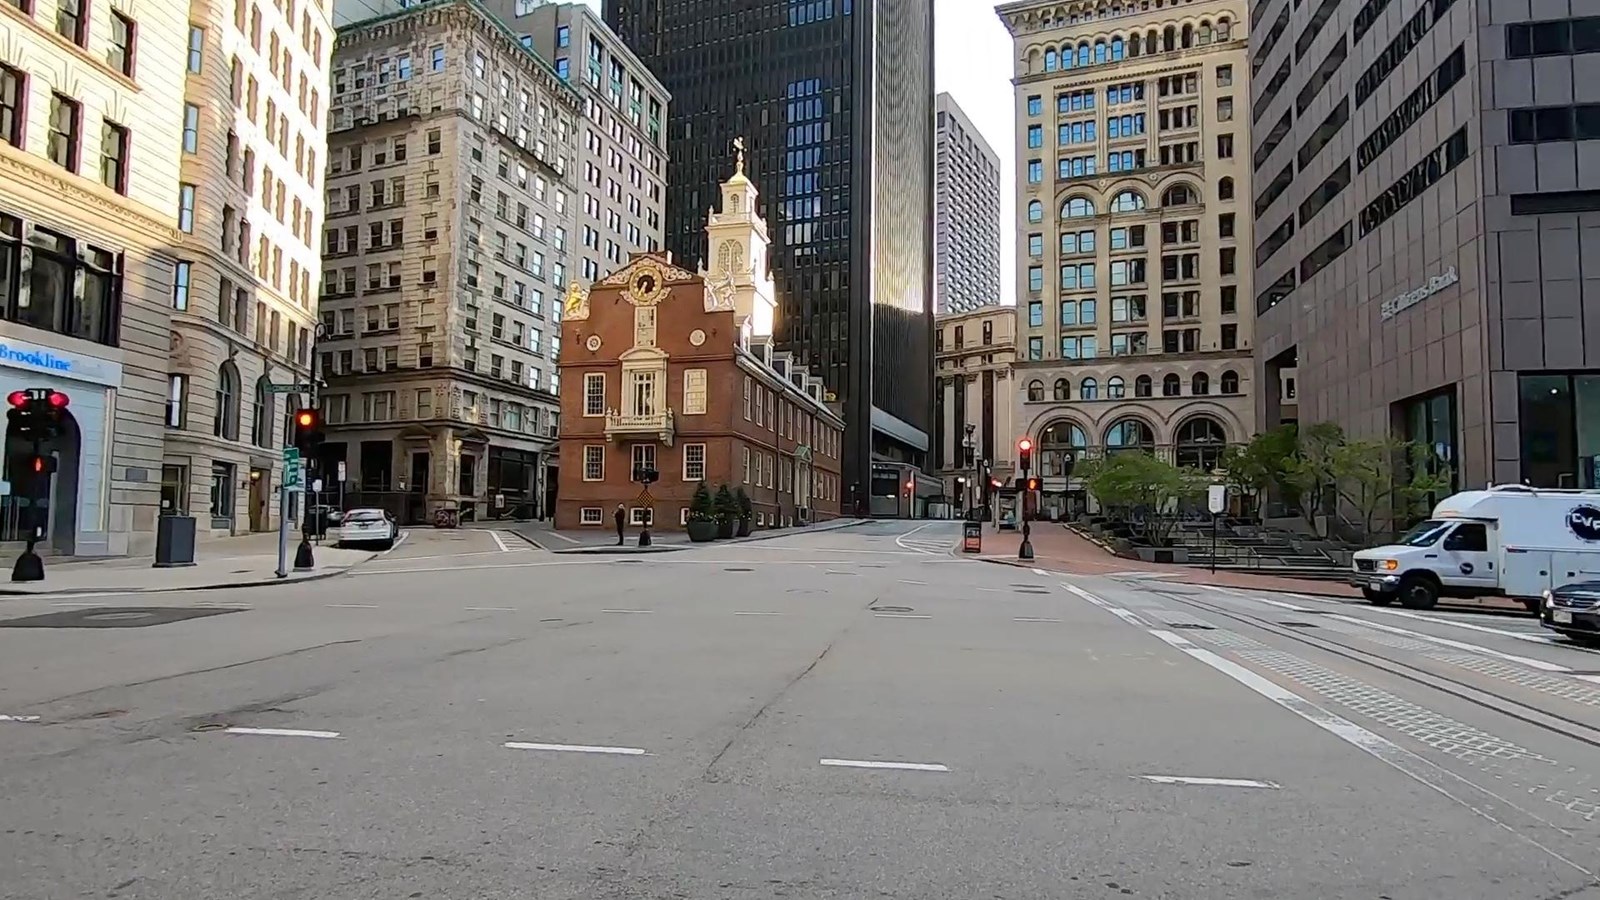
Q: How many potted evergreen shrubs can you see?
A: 3